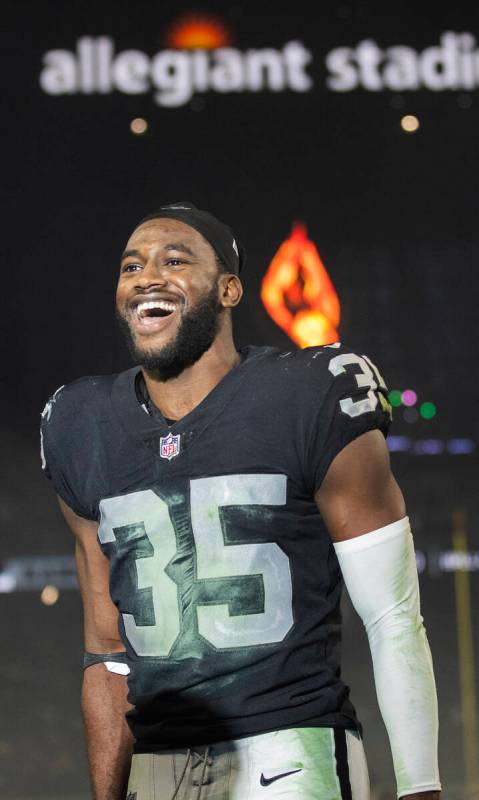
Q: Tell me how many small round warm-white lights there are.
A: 3